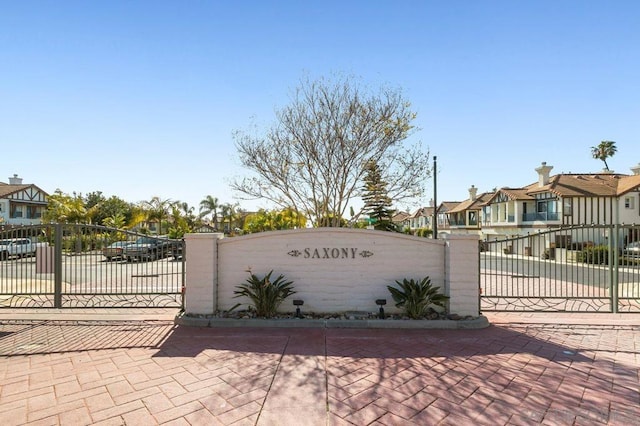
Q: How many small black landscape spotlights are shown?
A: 2